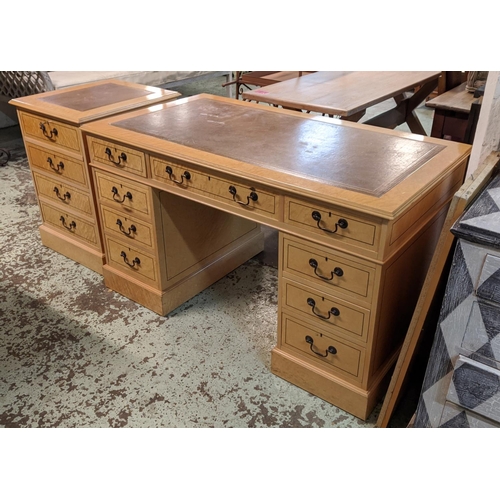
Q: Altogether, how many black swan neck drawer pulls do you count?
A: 14